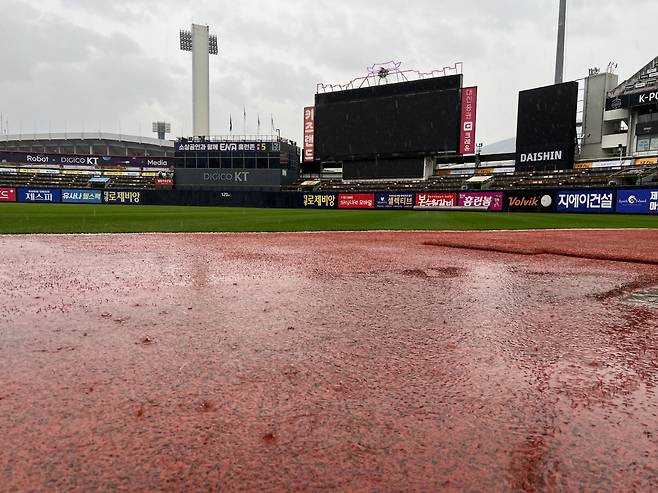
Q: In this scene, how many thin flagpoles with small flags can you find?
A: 4